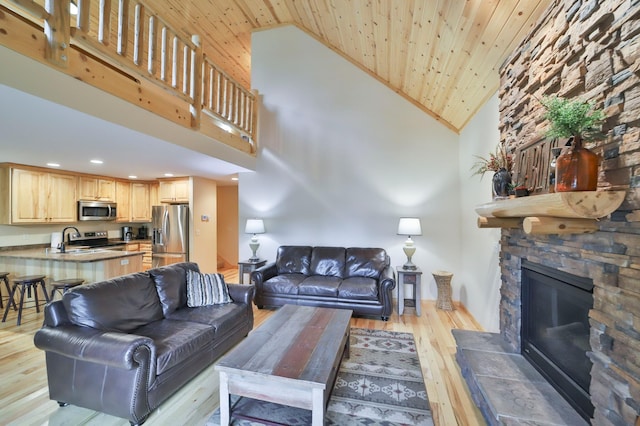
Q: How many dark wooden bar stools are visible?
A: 3